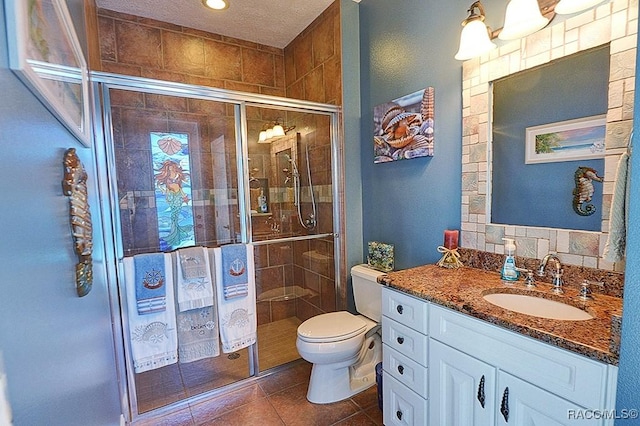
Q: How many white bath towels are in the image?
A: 2